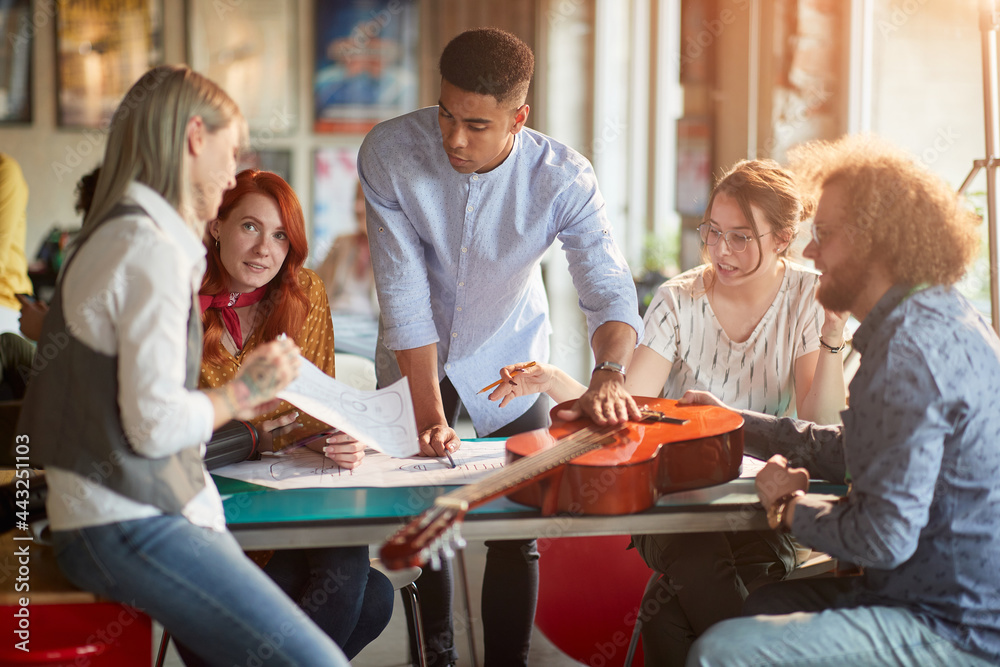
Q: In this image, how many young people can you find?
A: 5